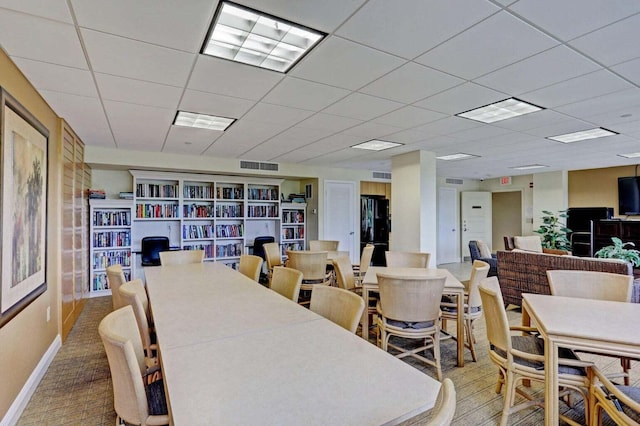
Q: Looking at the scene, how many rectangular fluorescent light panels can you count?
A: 8